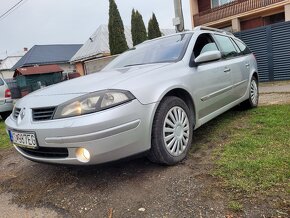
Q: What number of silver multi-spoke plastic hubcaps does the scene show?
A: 2